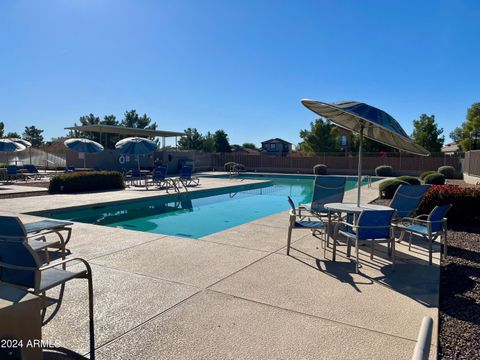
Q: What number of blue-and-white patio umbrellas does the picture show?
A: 5